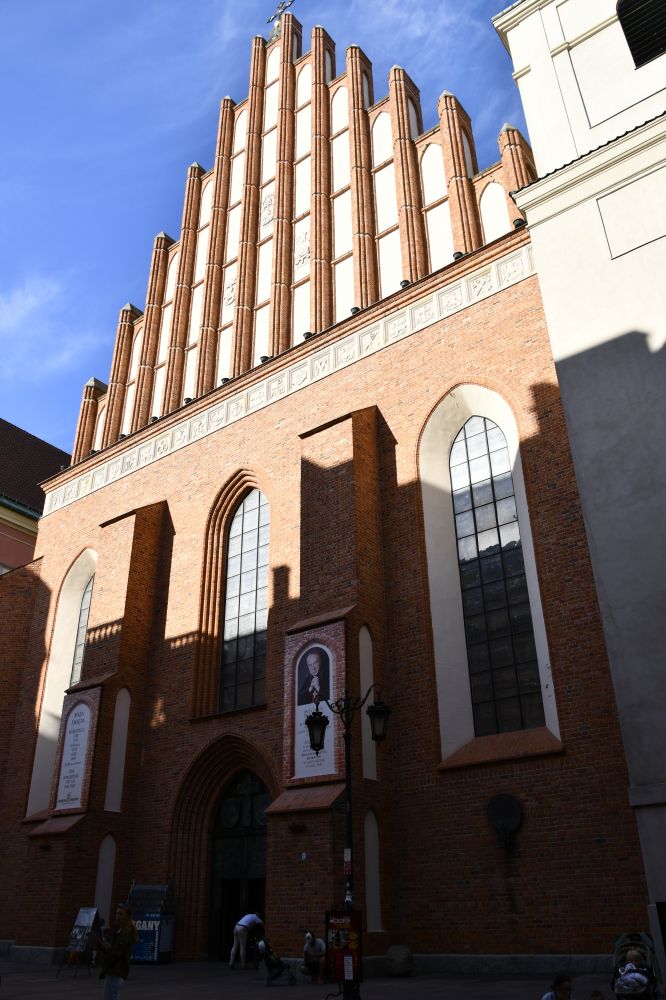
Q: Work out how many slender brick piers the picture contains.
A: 12